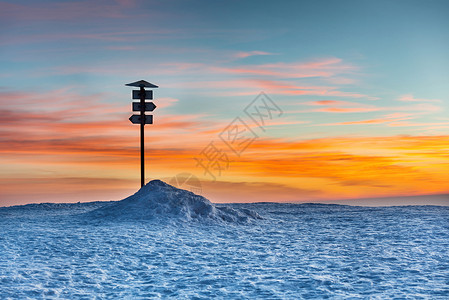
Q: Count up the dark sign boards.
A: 3